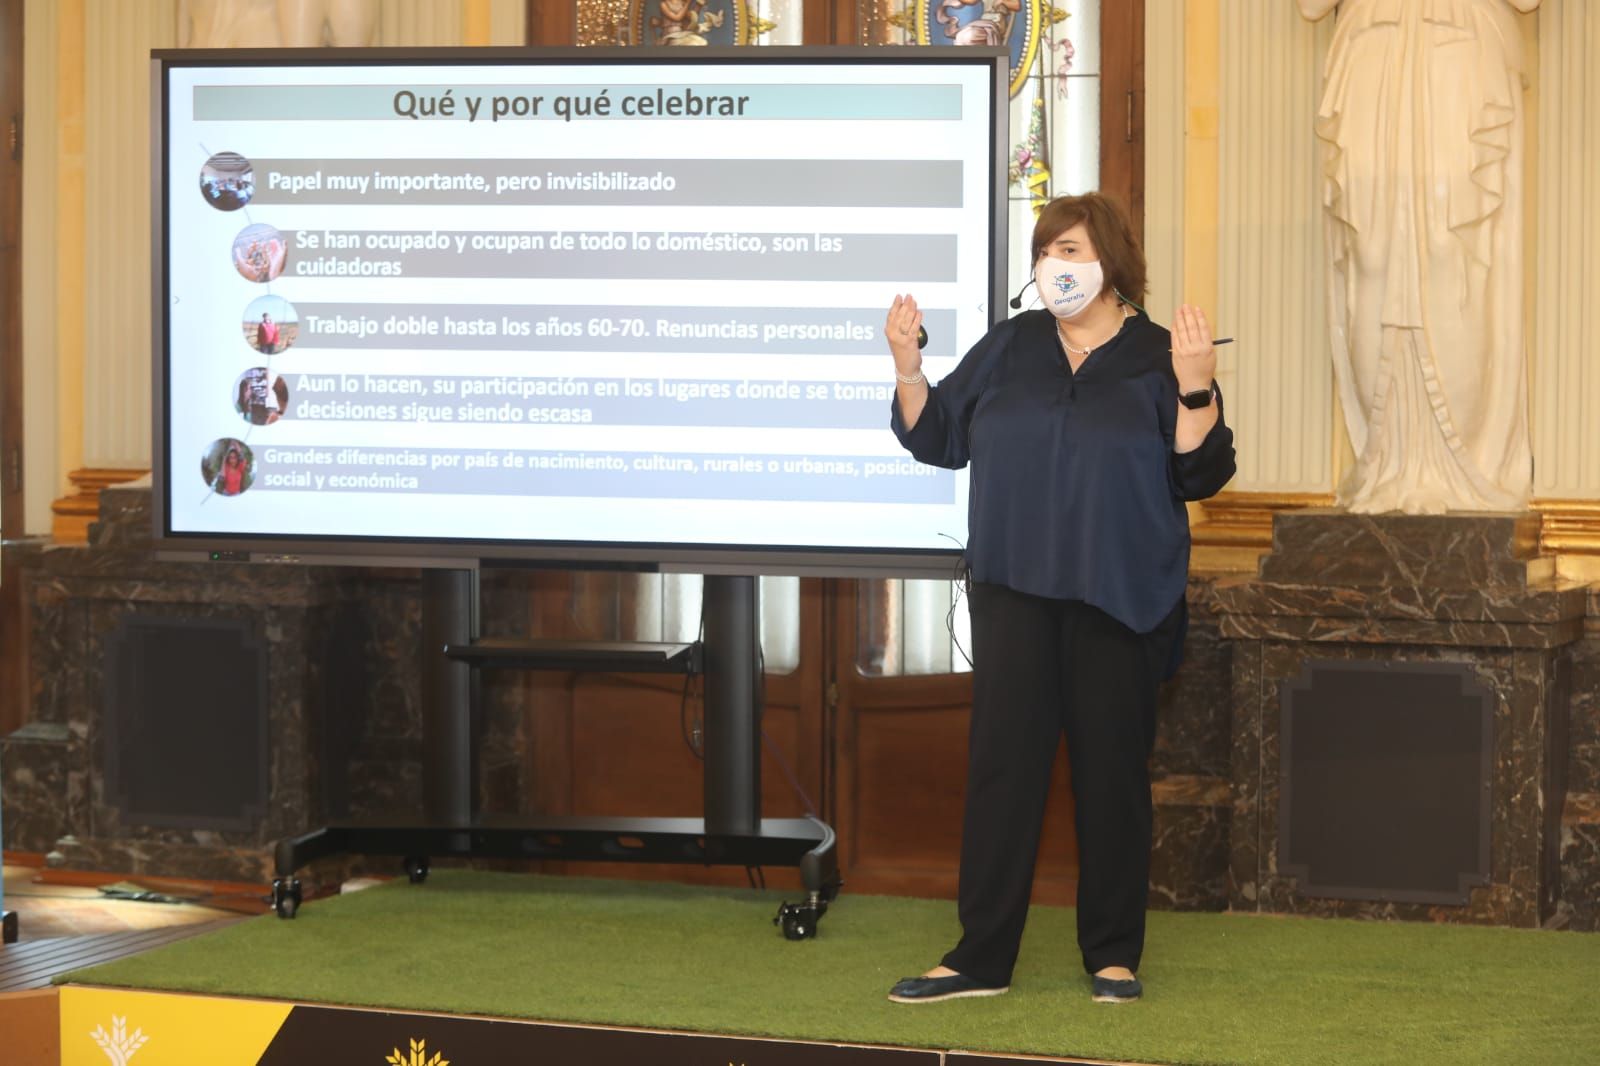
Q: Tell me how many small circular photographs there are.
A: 5